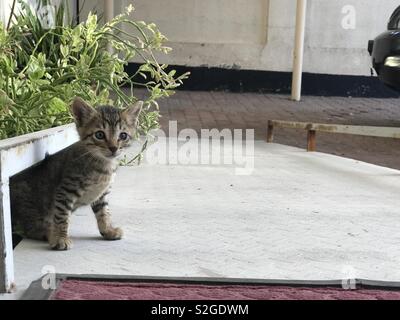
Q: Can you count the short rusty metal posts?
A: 2